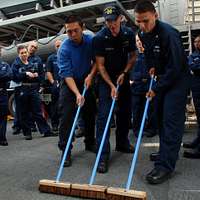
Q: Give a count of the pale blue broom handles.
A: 3